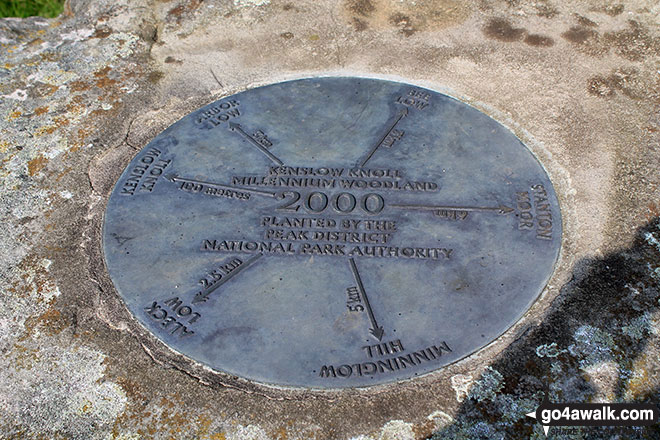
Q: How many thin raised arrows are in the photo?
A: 6